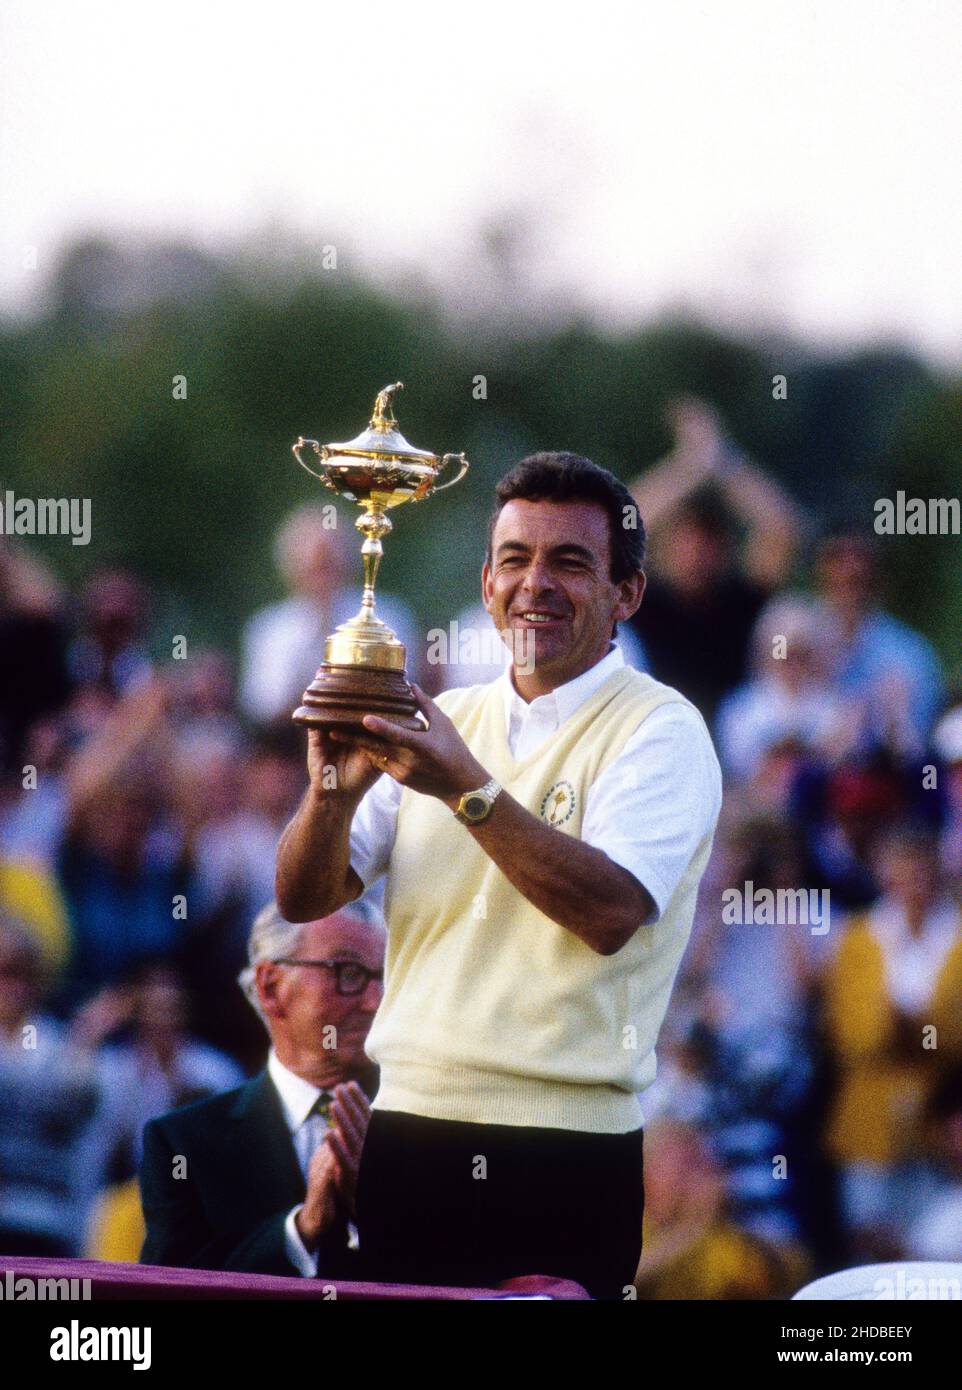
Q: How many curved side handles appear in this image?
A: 2